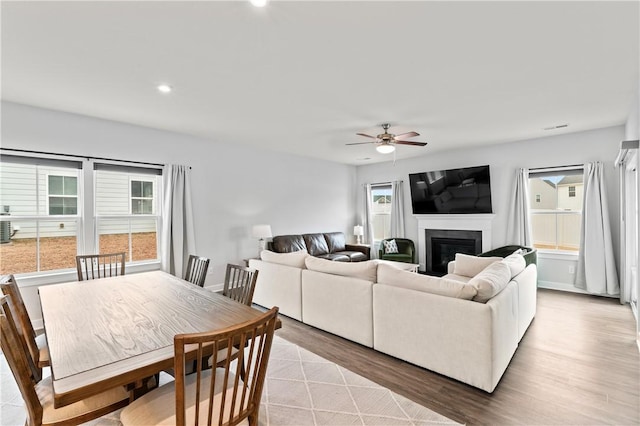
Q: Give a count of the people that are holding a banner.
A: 0